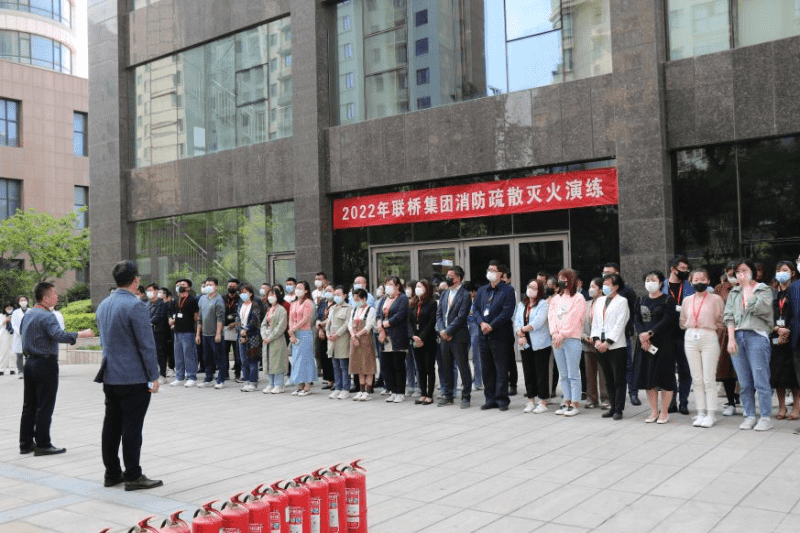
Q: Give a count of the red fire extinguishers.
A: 11